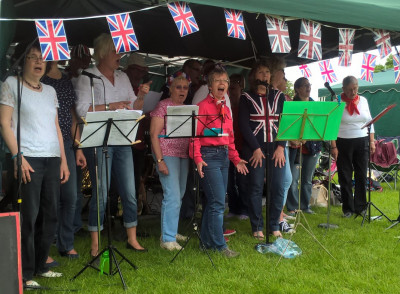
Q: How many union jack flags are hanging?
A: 12